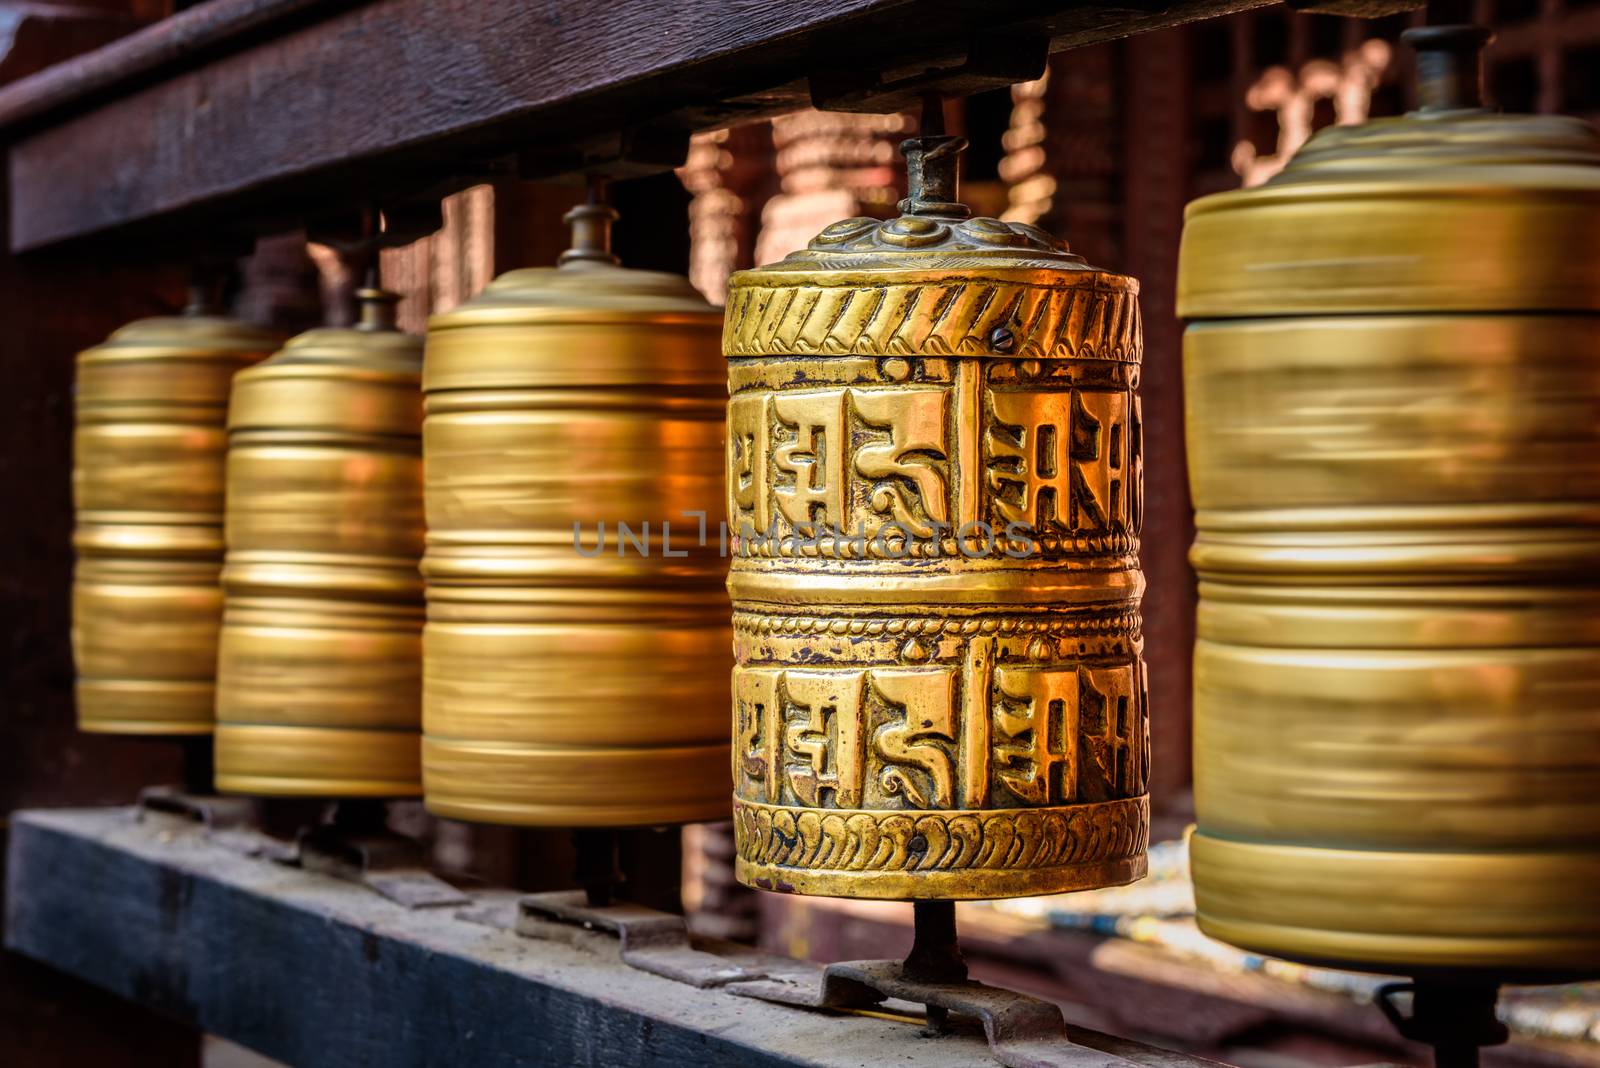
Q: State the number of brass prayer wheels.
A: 5